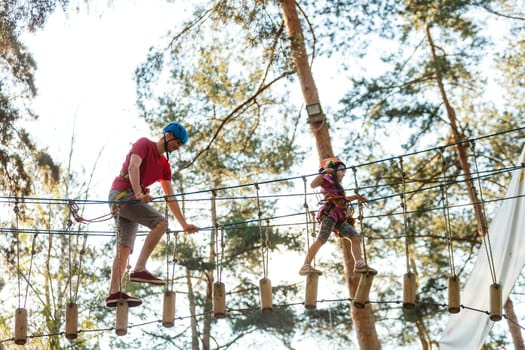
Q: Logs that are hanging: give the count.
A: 11